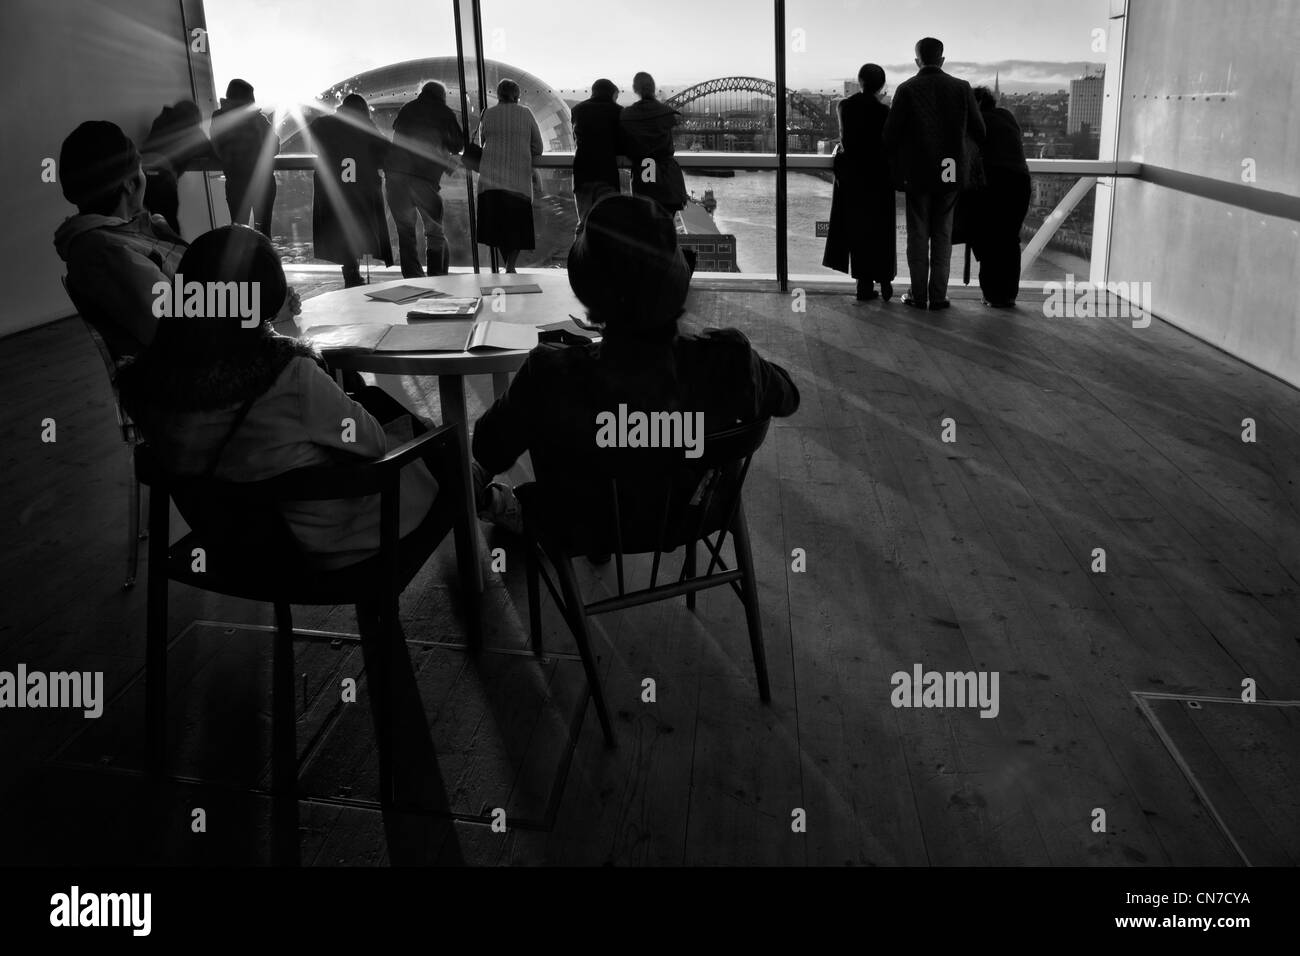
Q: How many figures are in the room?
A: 13